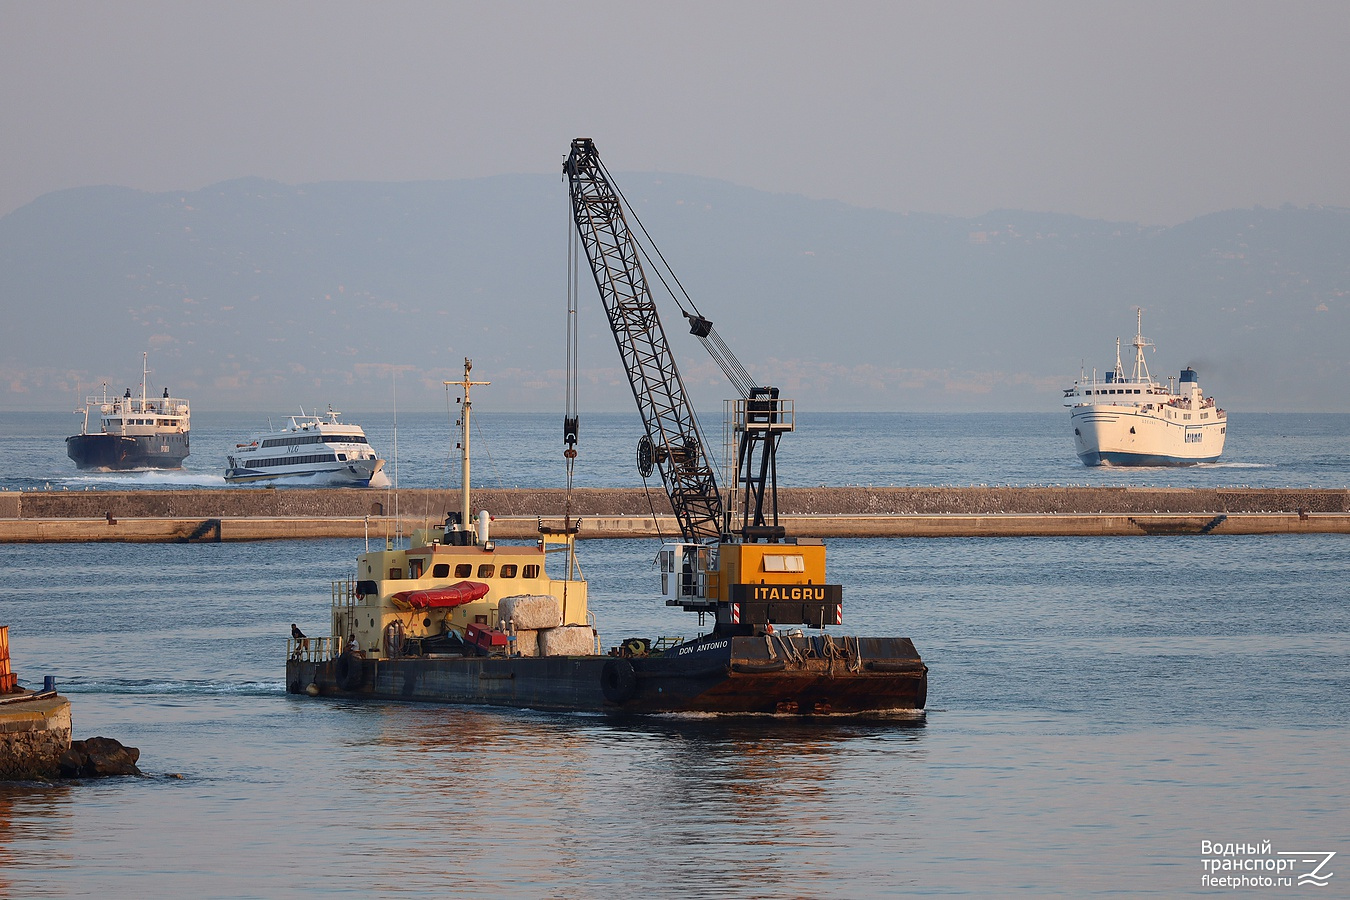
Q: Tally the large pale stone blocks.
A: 3